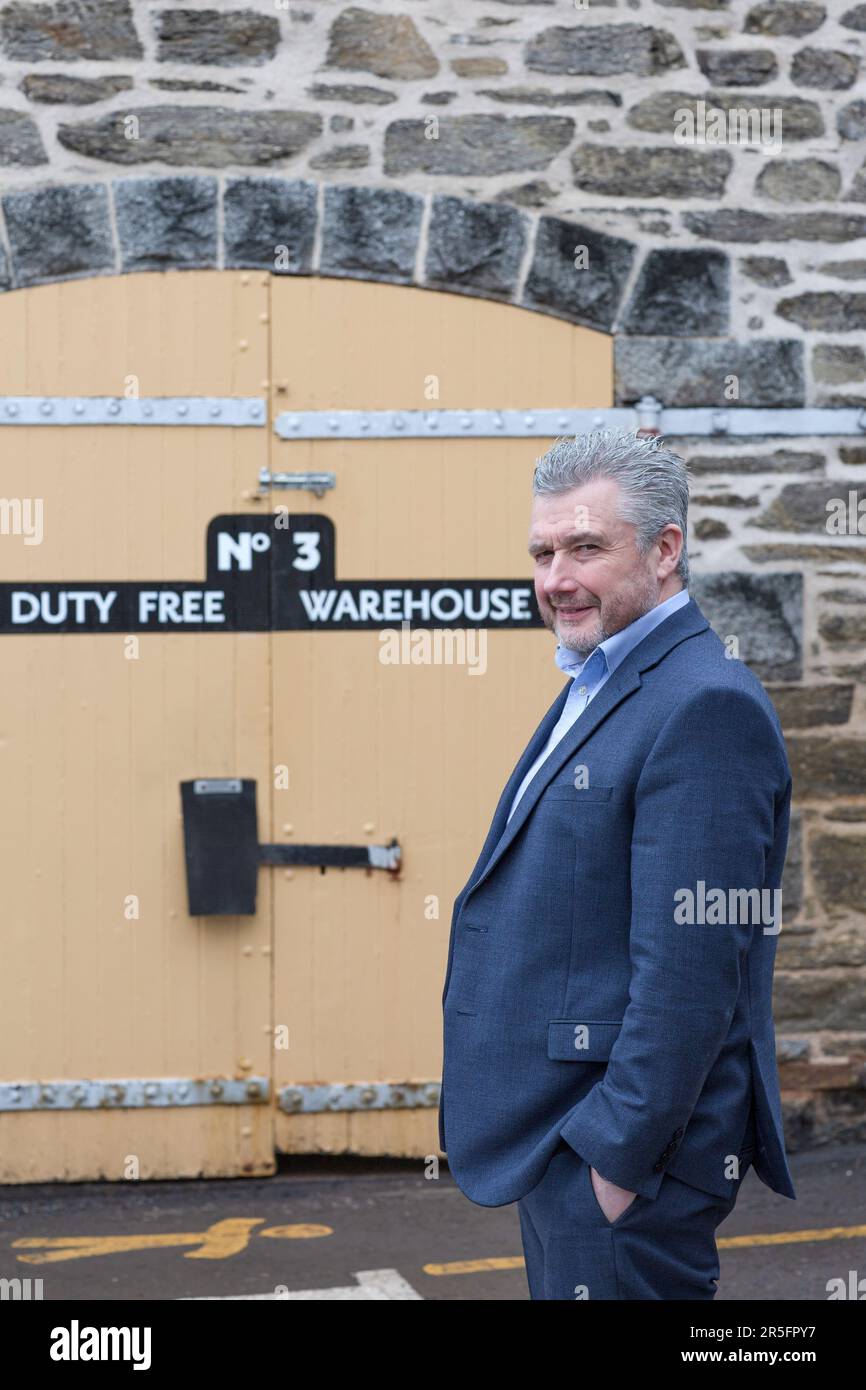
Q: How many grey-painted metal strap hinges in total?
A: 4